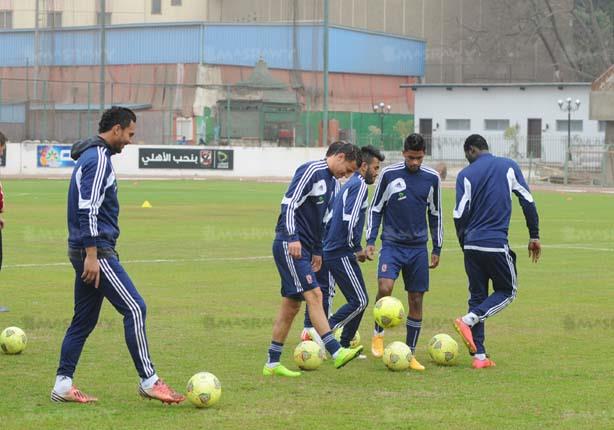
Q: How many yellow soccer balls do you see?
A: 7